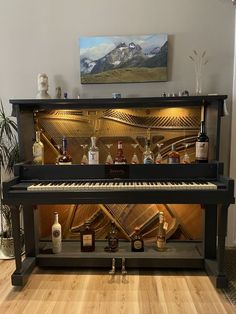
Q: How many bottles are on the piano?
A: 12